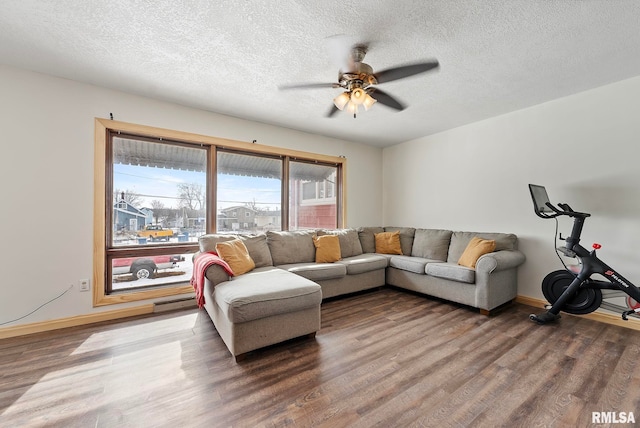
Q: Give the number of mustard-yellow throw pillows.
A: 4